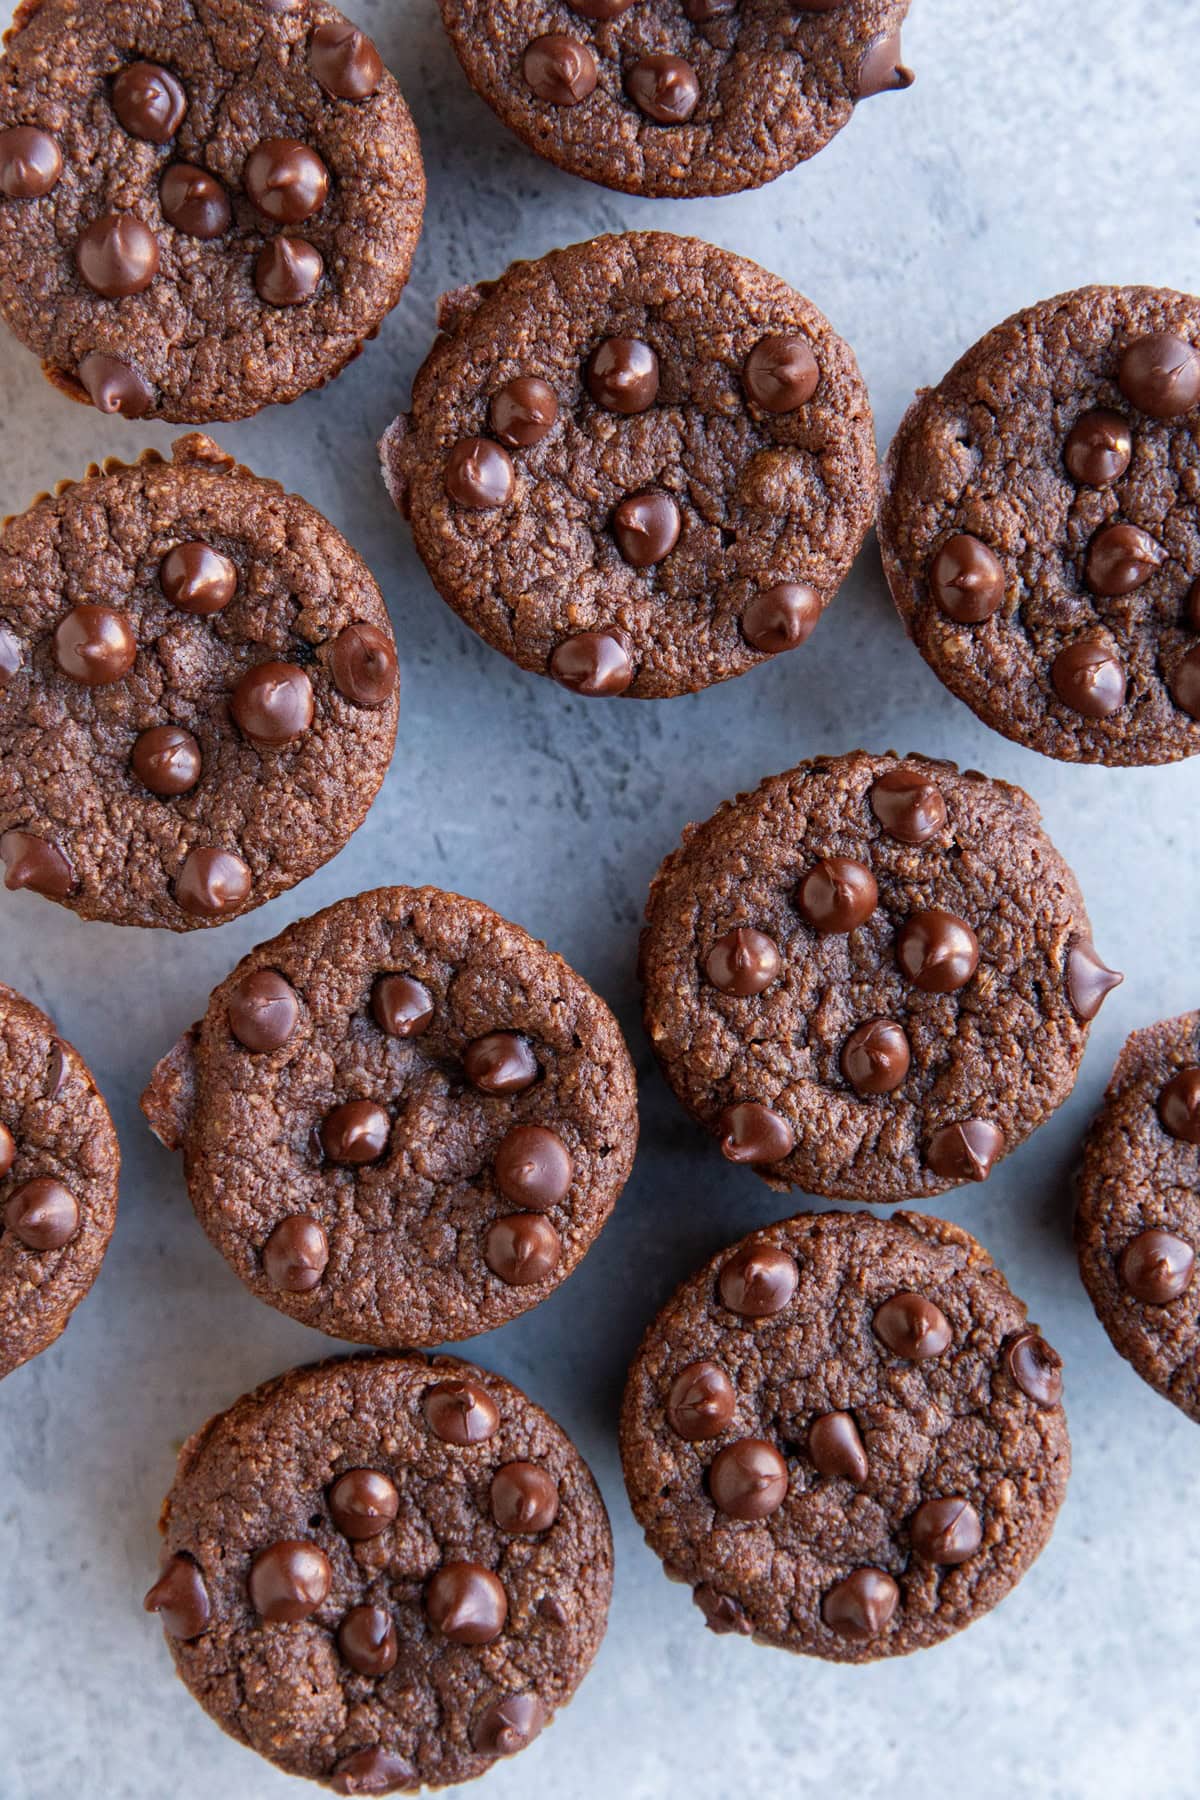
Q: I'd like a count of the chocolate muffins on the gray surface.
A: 11